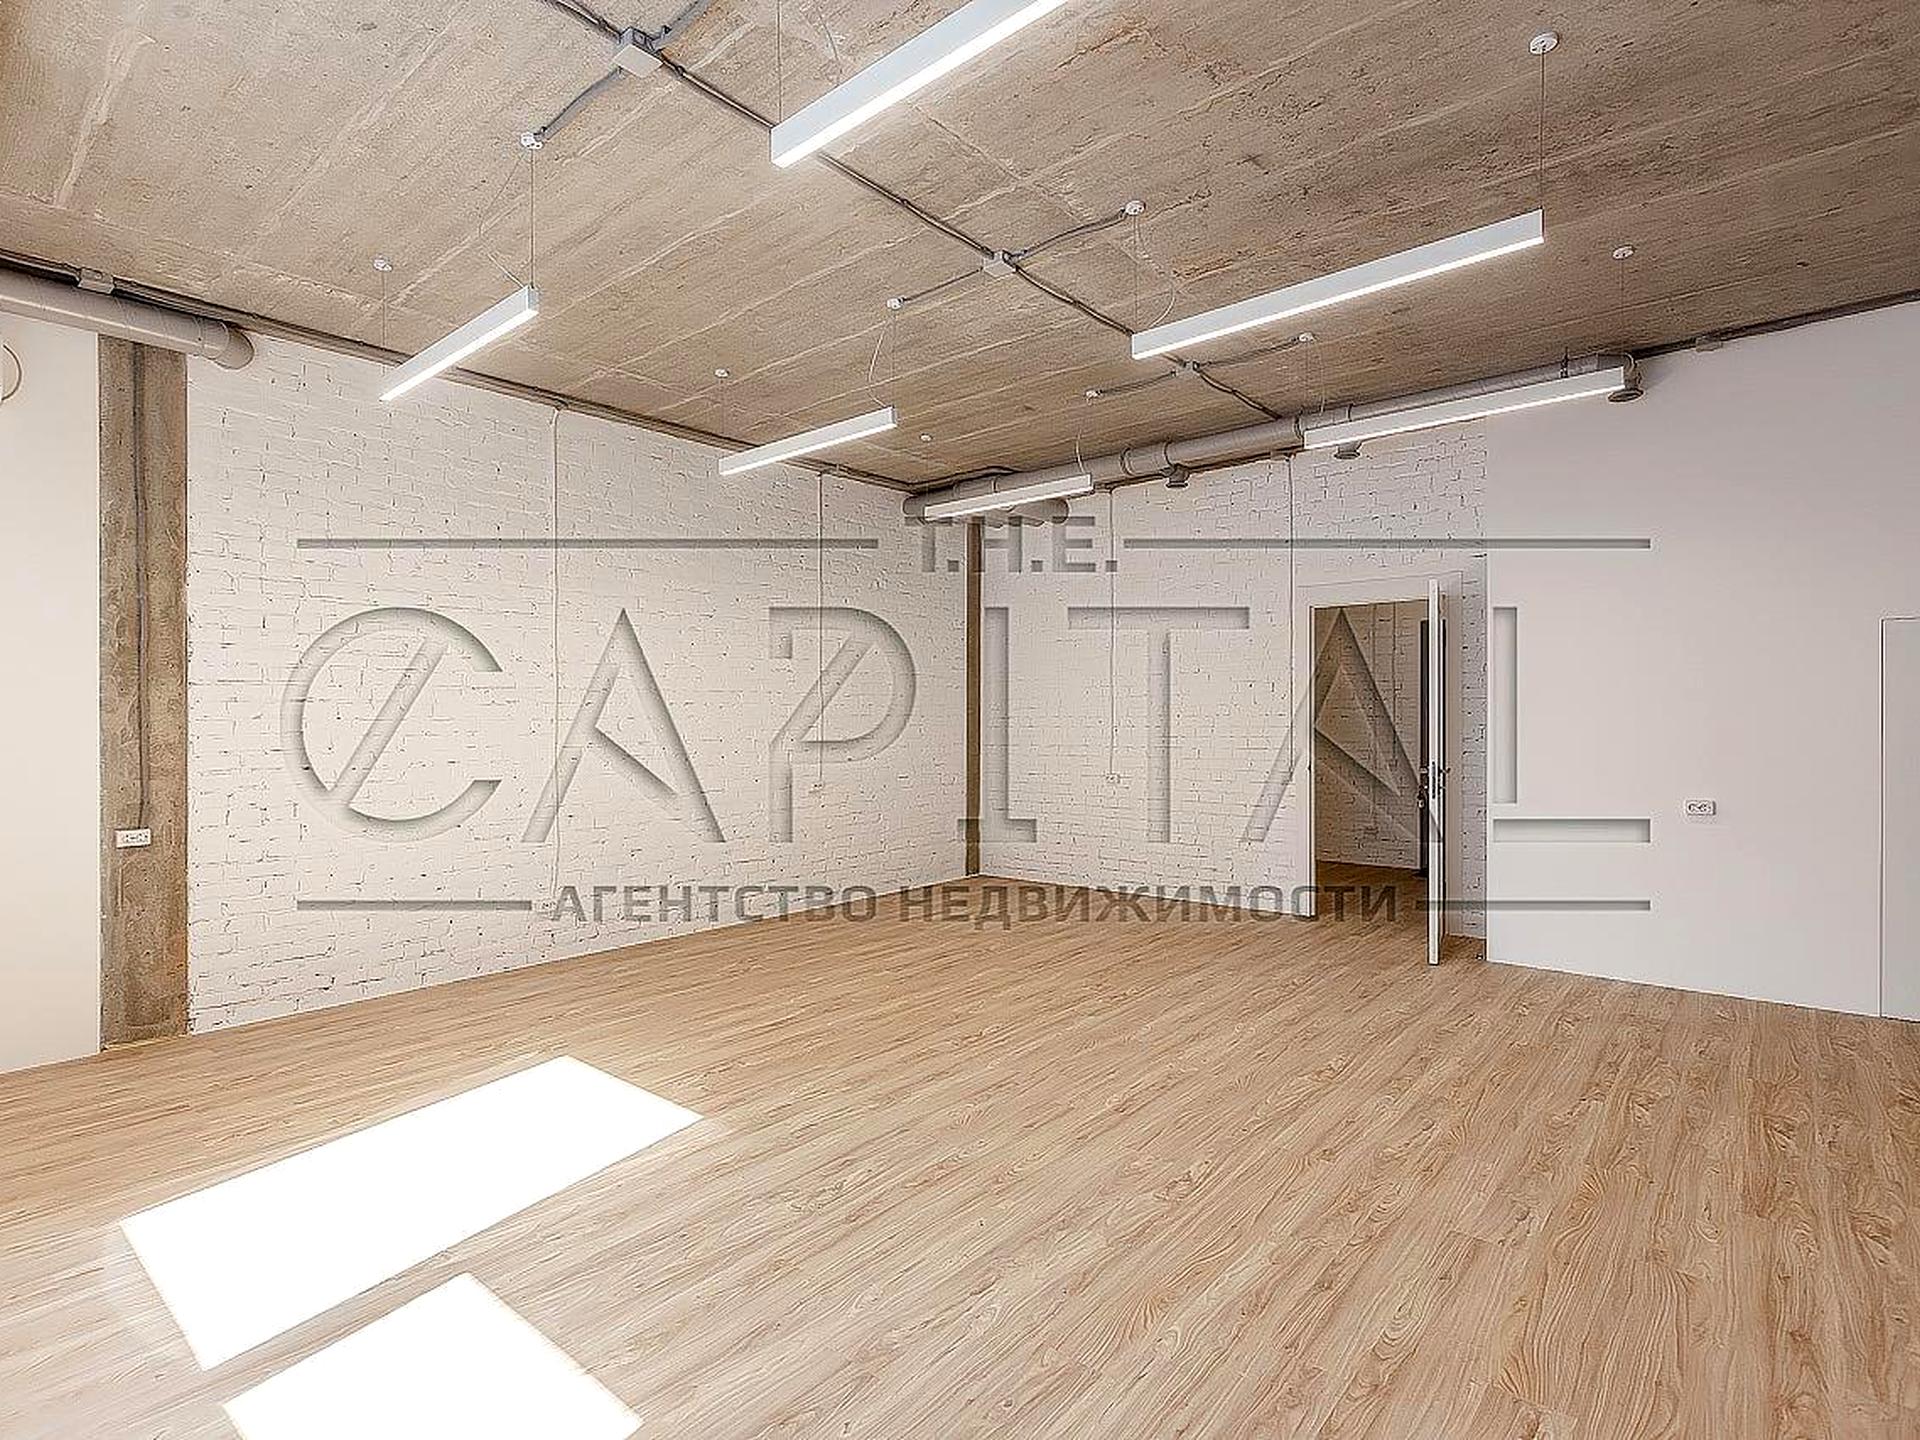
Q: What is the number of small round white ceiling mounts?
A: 10